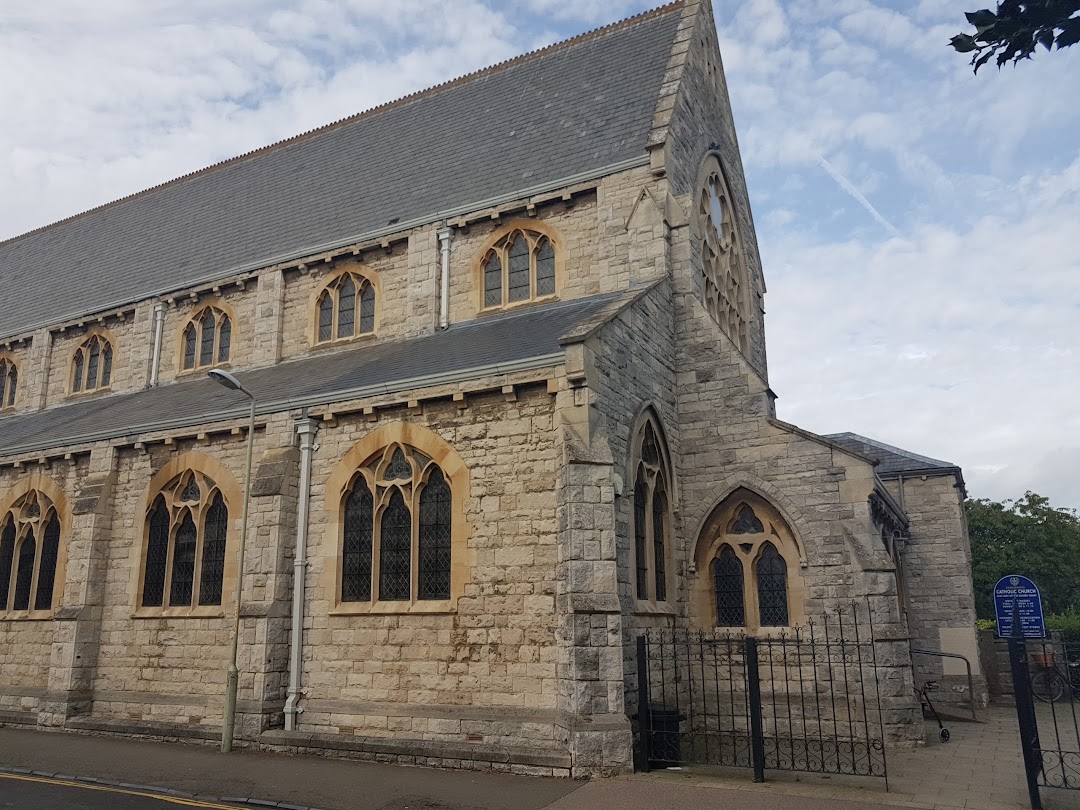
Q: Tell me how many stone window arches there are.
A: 11